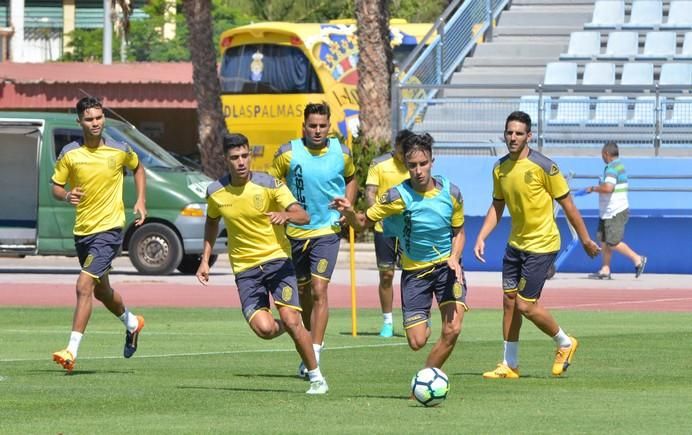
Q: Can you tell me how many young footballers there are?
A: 6